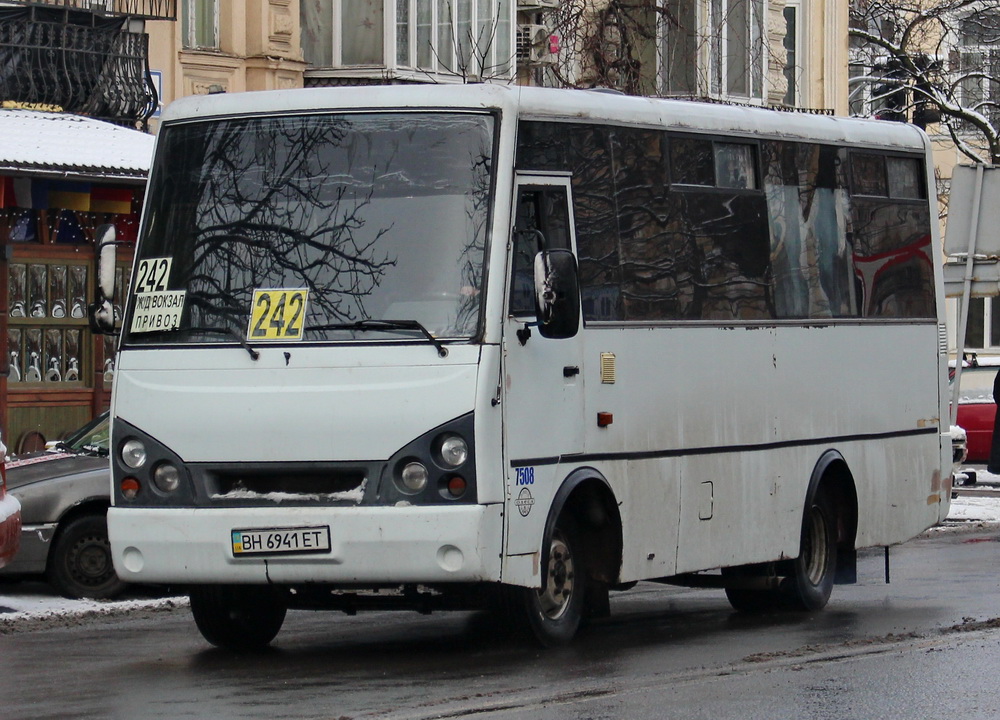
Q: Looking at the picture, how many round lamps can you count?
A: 6